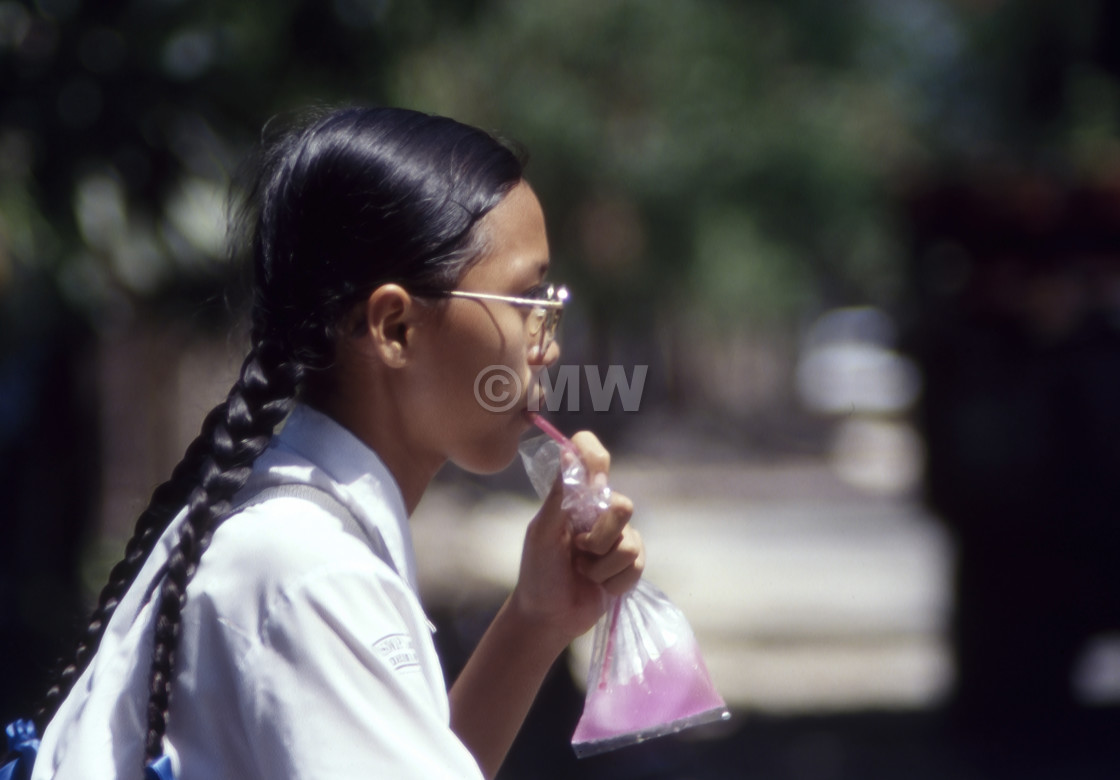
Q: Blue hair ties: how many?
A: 2